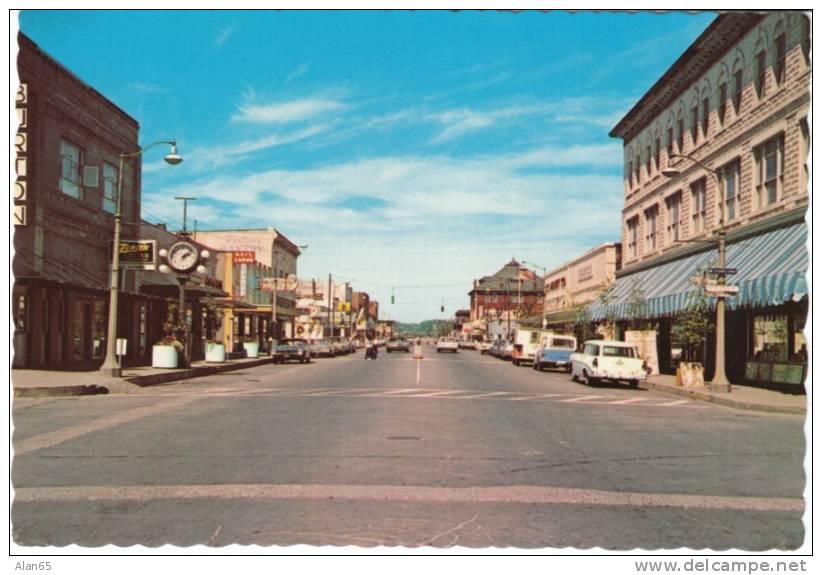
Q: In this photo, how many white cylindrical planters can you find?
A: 3